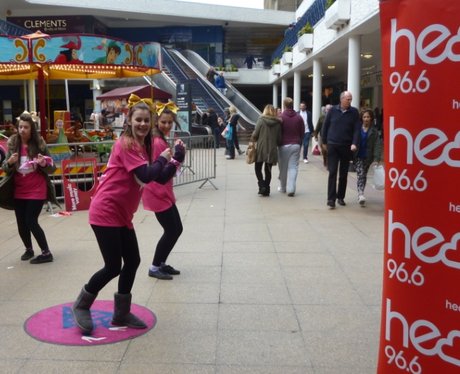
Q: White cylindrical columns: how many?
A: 5